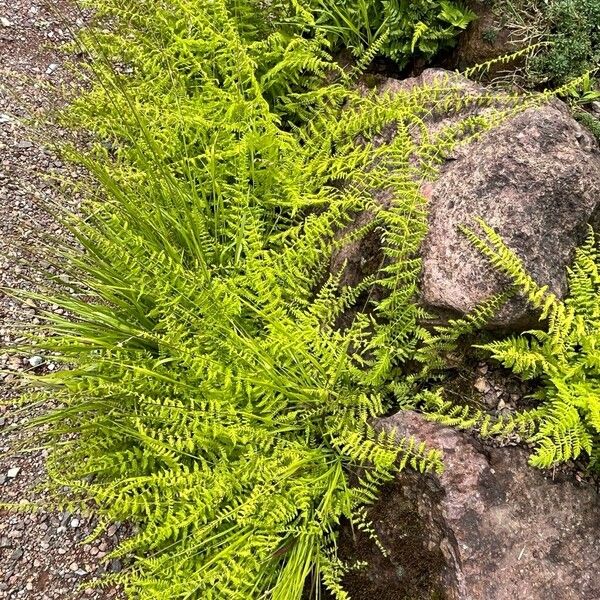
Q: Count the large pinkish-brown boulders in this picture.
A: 2